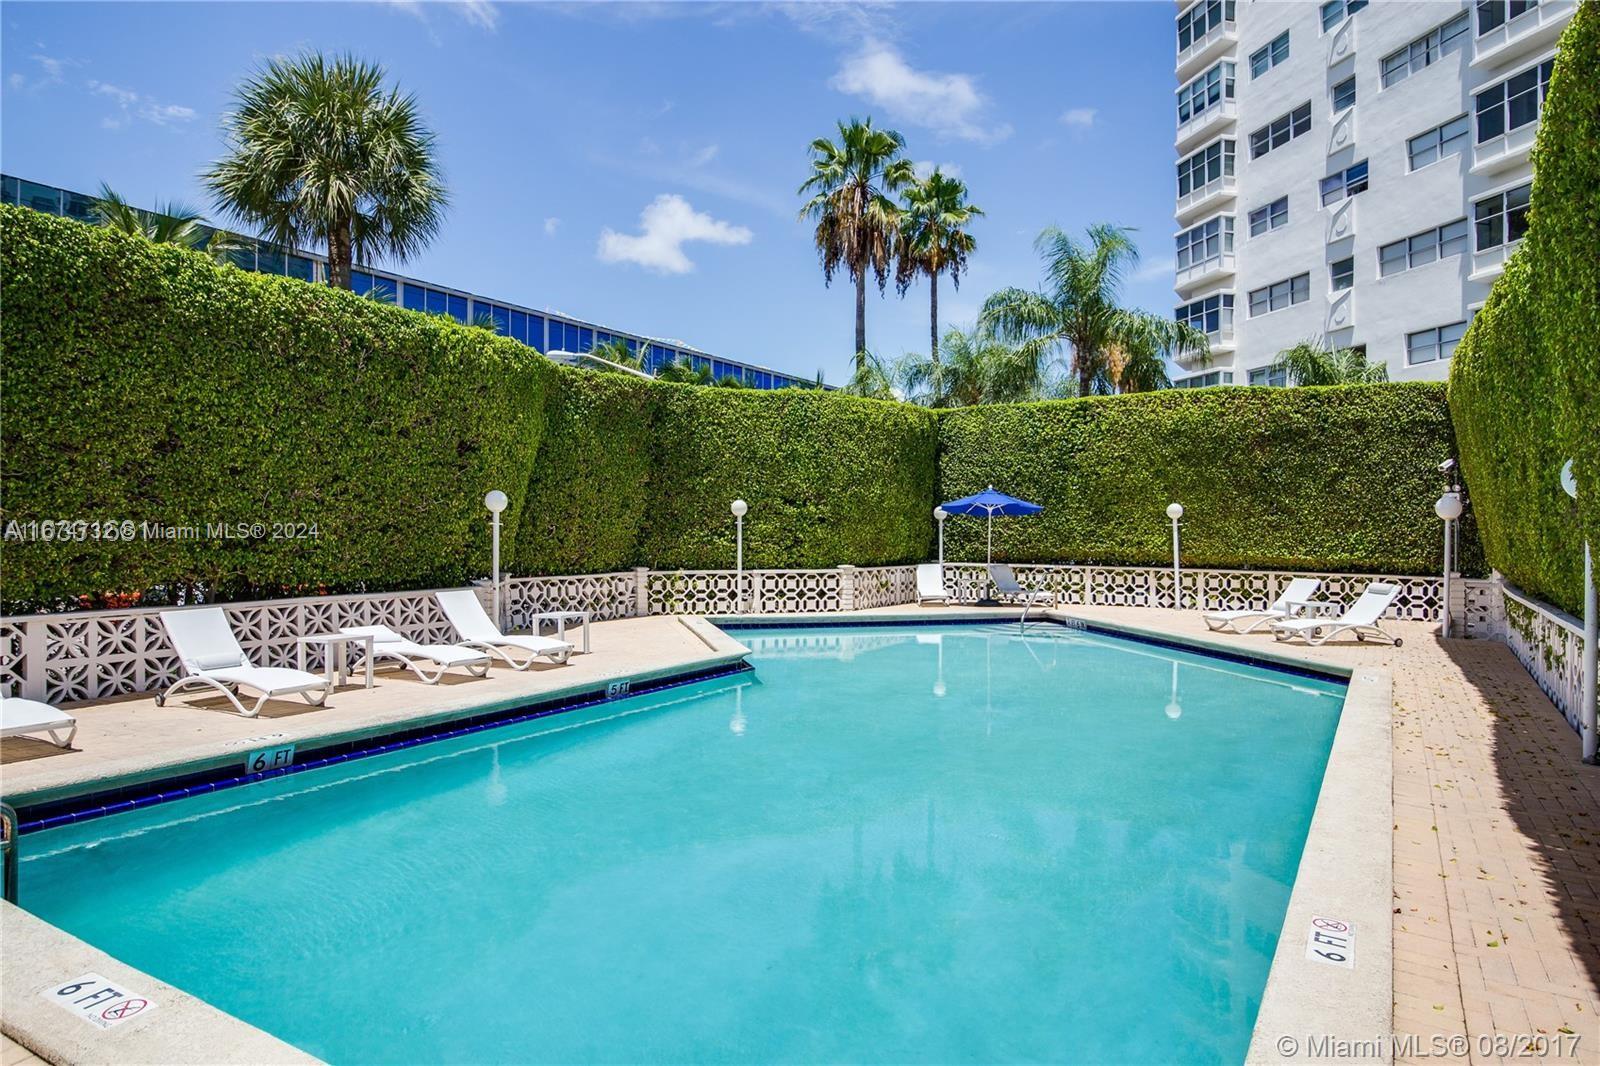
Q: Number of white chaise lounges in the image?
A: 8